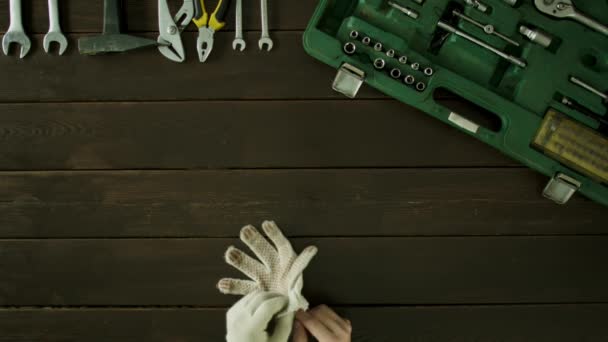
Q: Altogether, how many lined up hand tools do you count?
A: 7